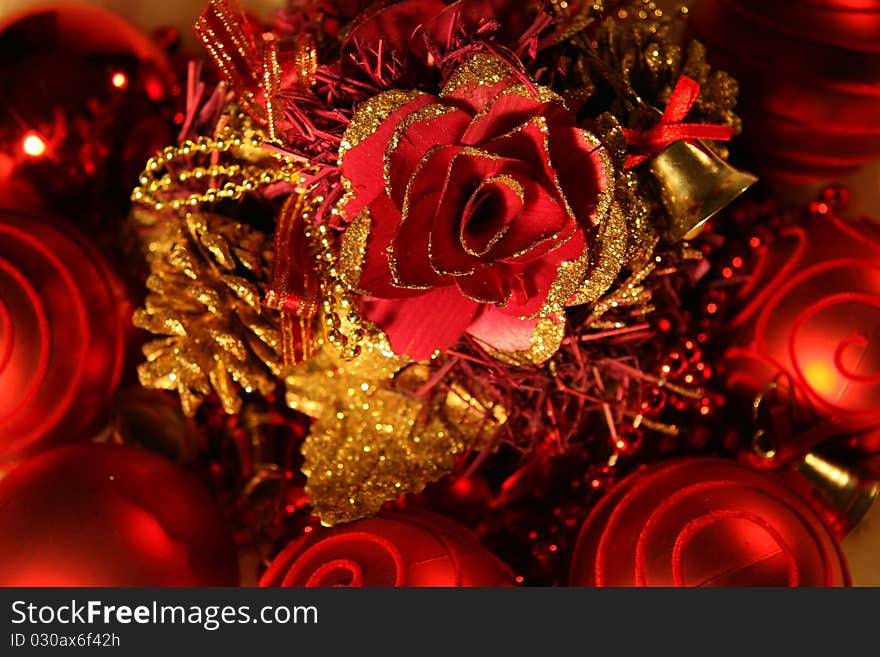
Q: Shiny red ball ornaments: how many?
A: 7